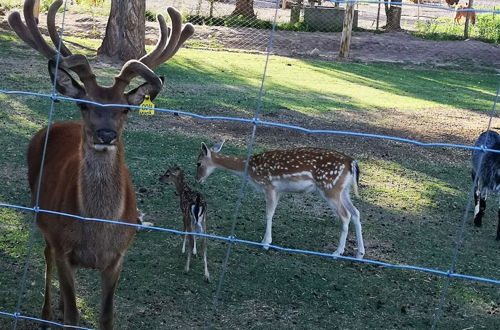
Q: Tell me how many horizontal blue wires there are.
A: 4